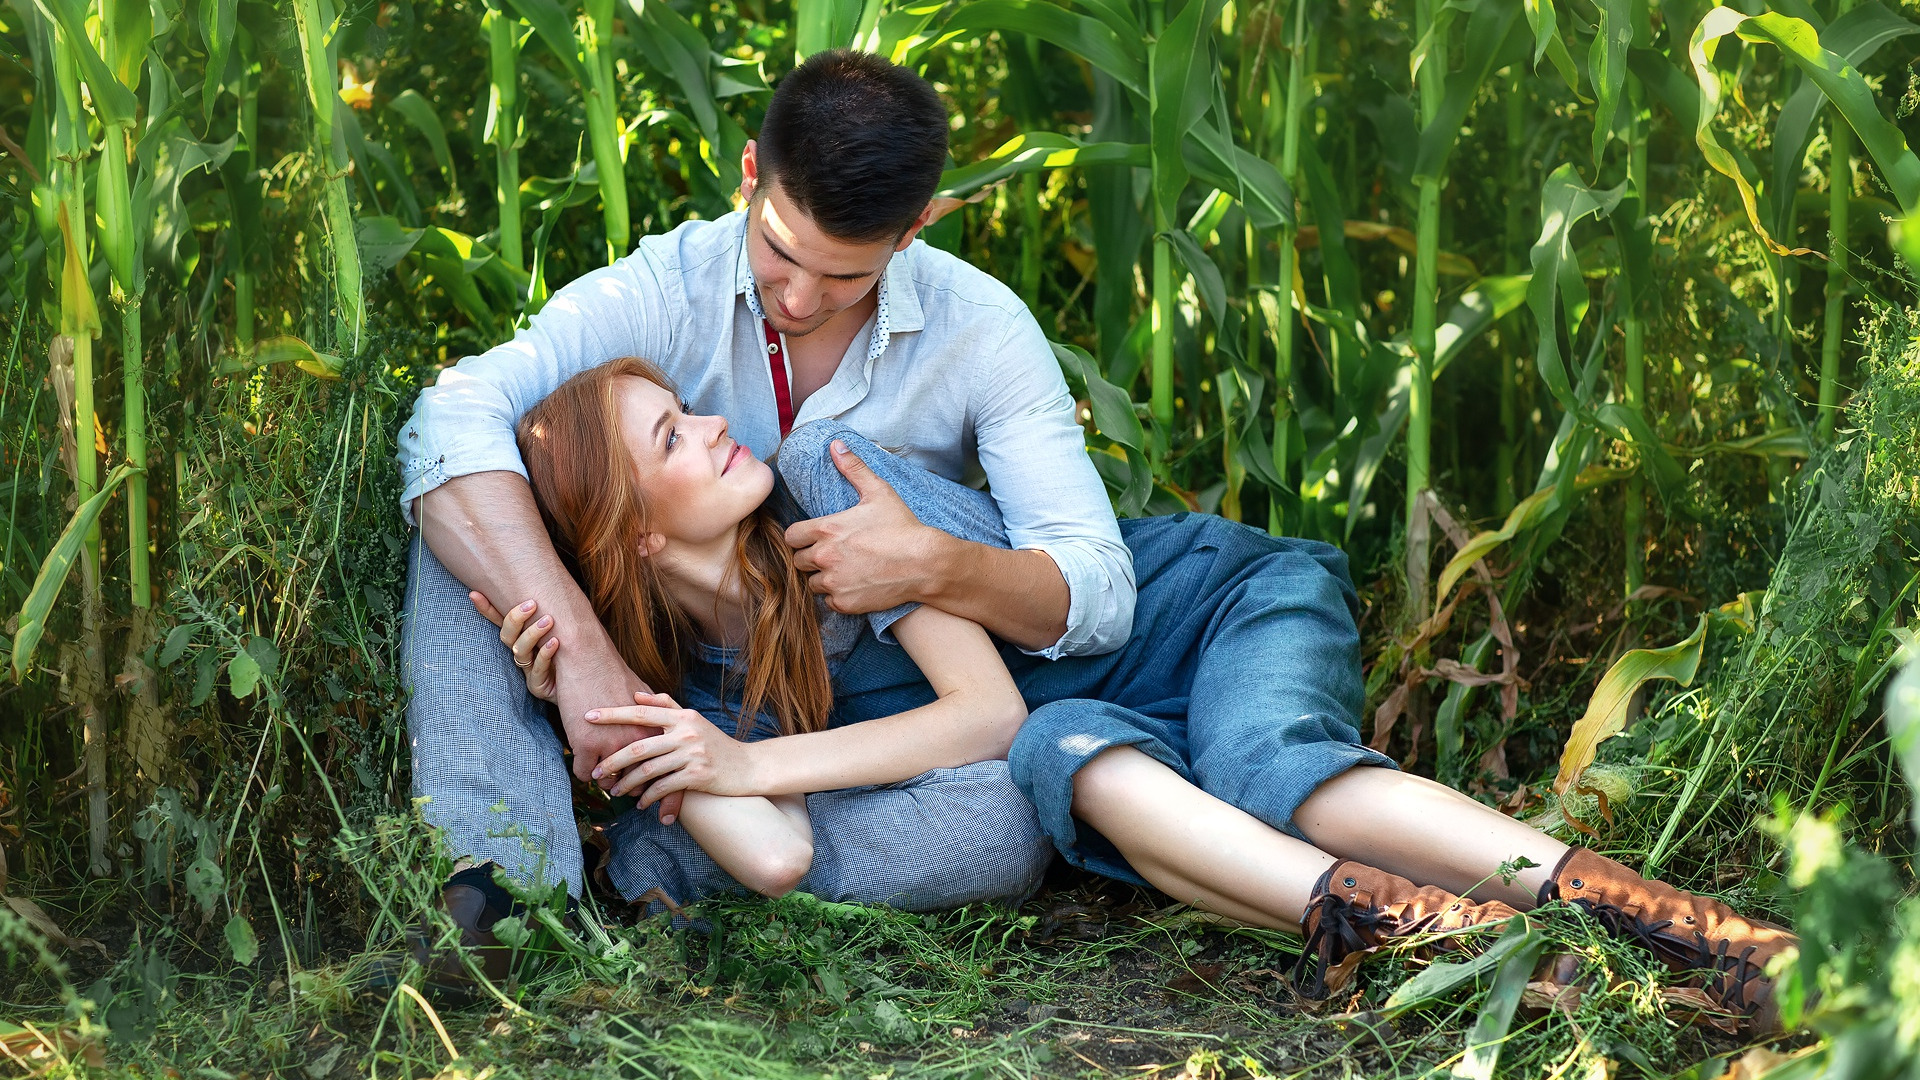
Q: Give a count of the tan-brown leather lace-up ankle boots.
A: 2